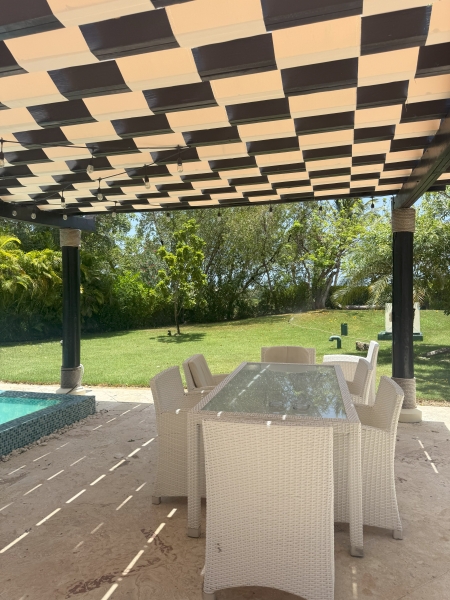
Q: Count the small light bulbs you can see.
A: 15